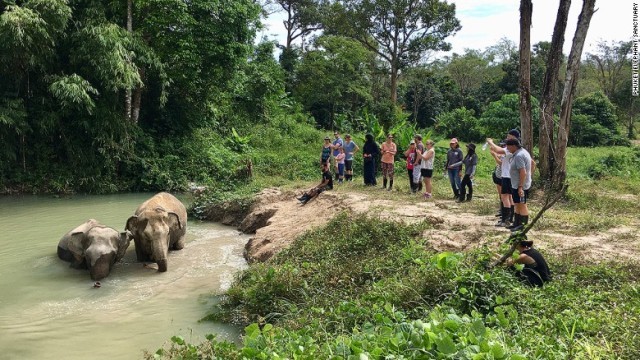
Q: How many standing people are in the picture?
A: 14